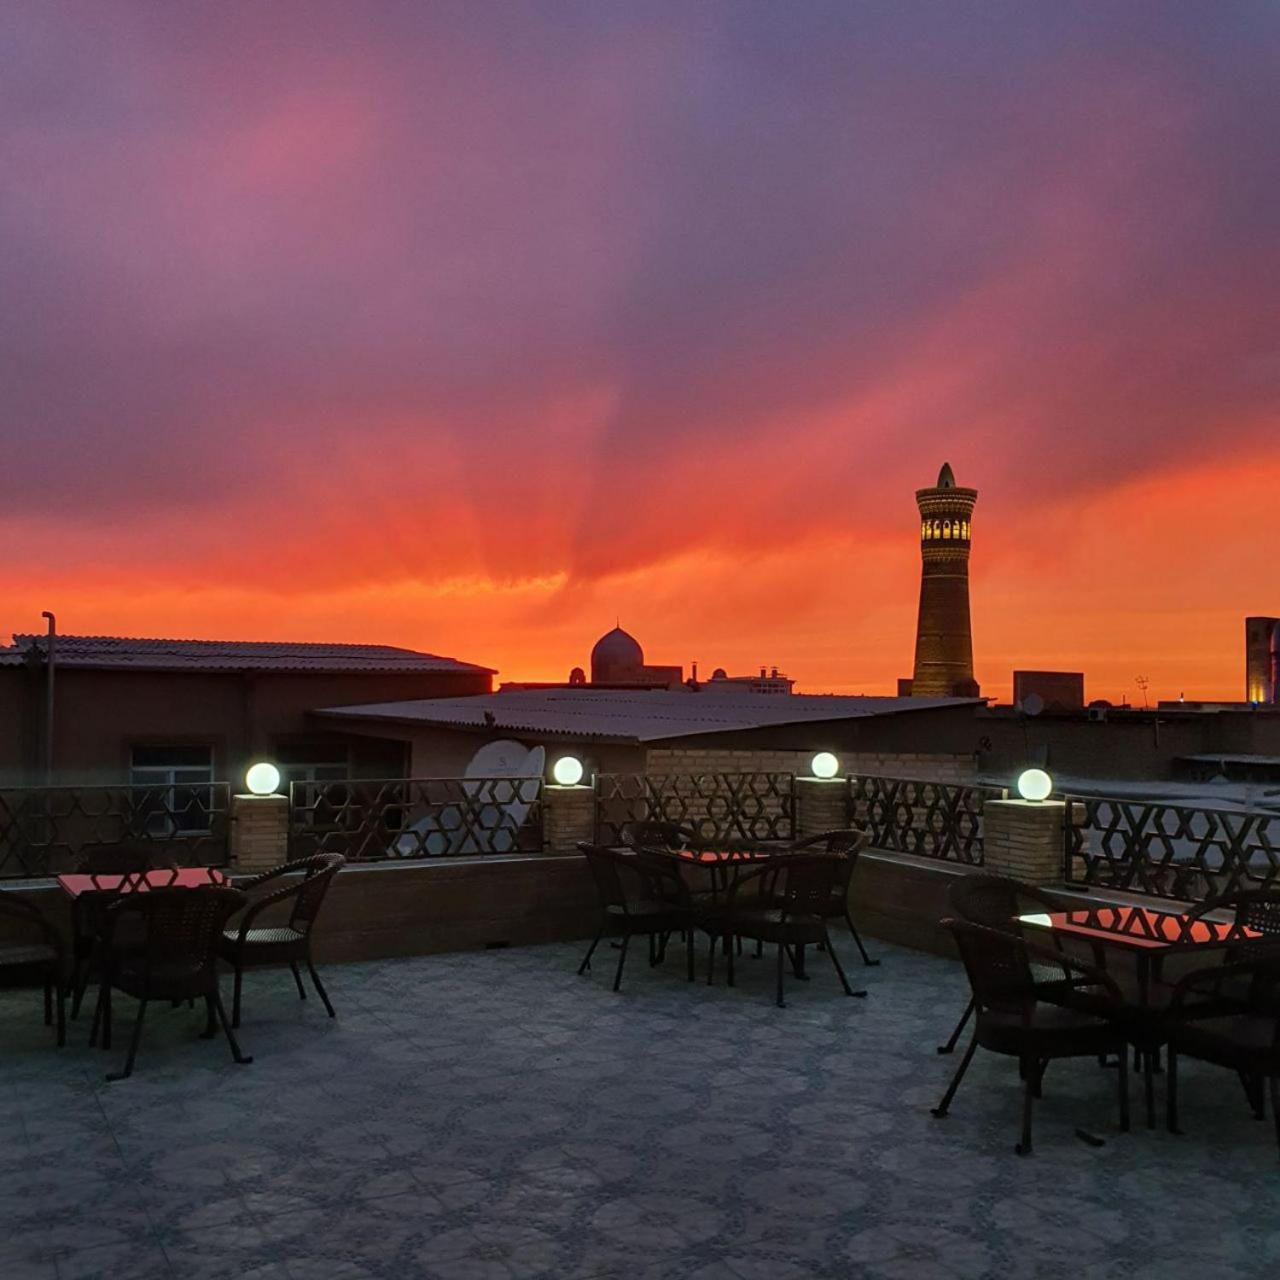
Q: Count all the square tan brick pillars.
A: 4